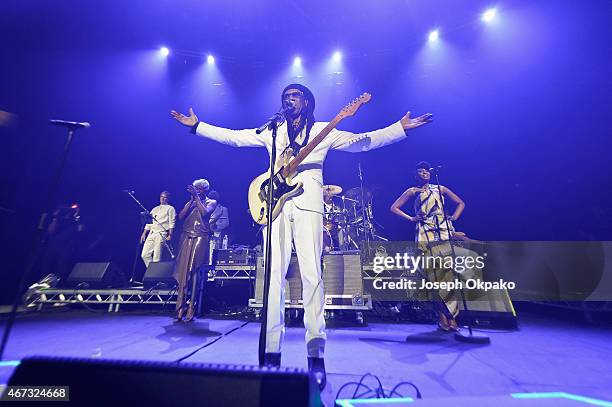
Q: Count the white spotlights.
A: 6